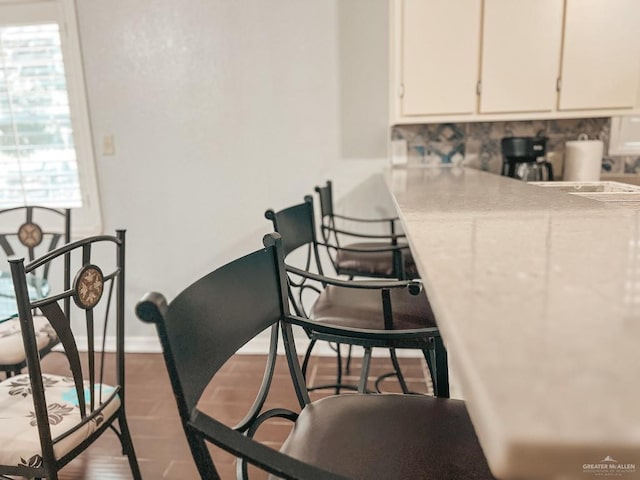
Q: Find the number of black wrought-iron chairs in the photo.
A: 5